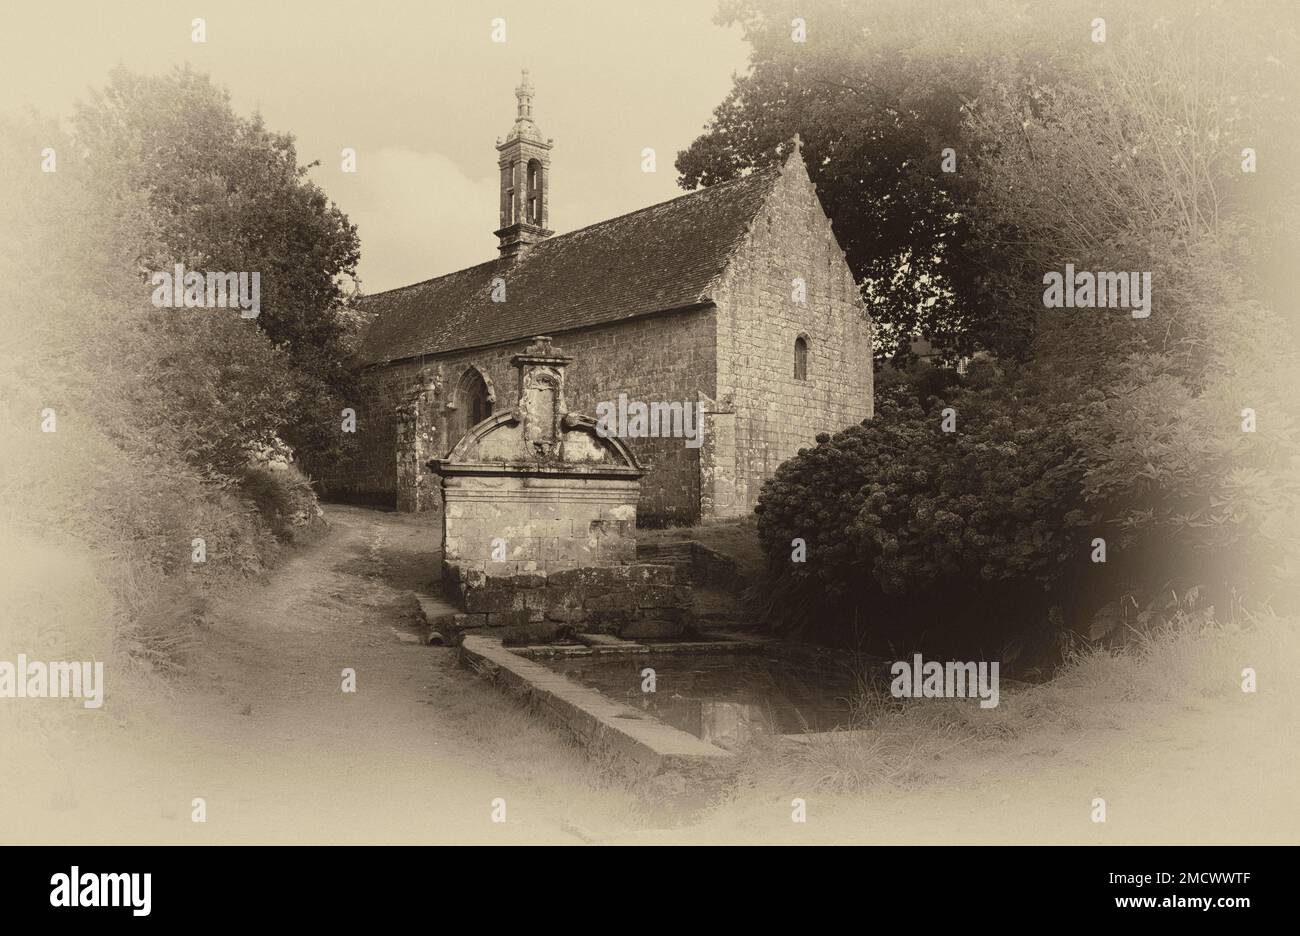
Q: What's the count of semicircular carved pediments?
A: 1